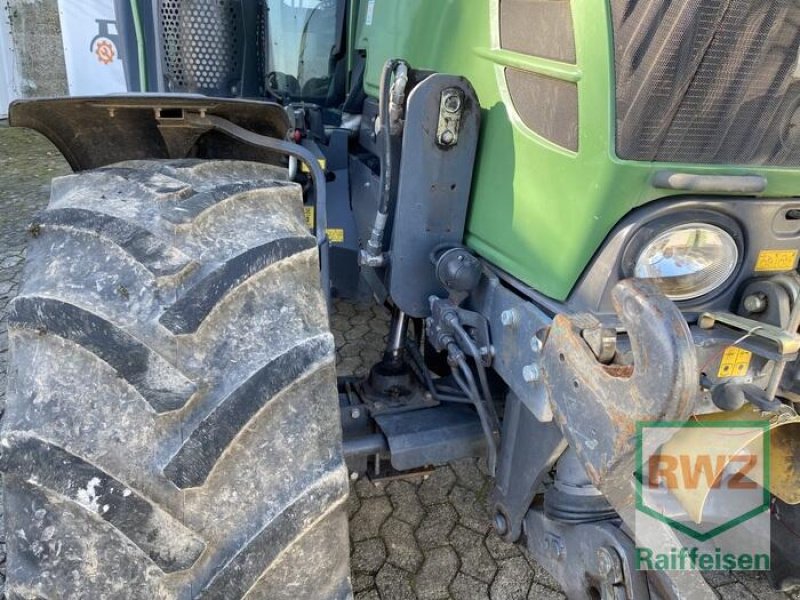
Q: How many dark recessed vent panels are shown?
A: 2